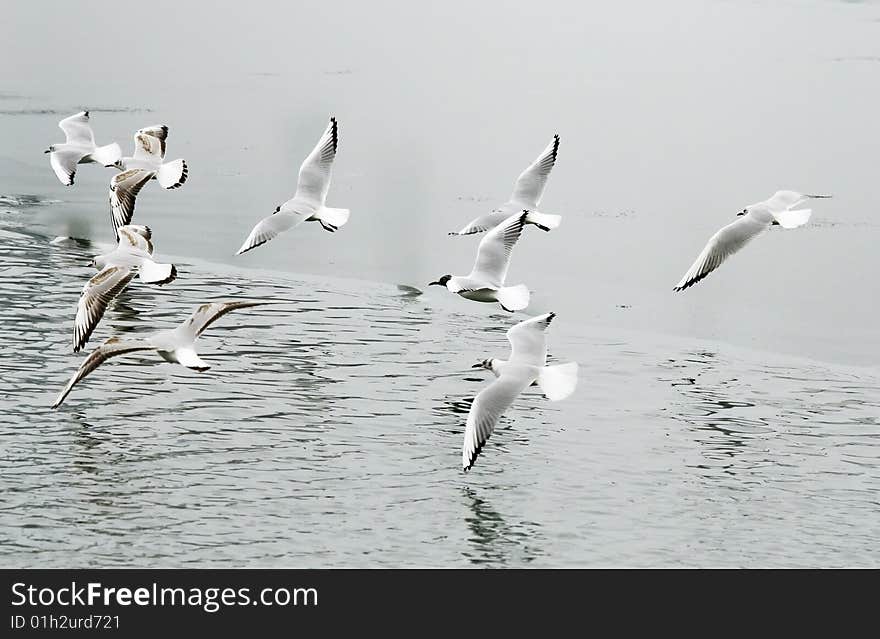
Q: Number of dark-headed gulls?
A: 1